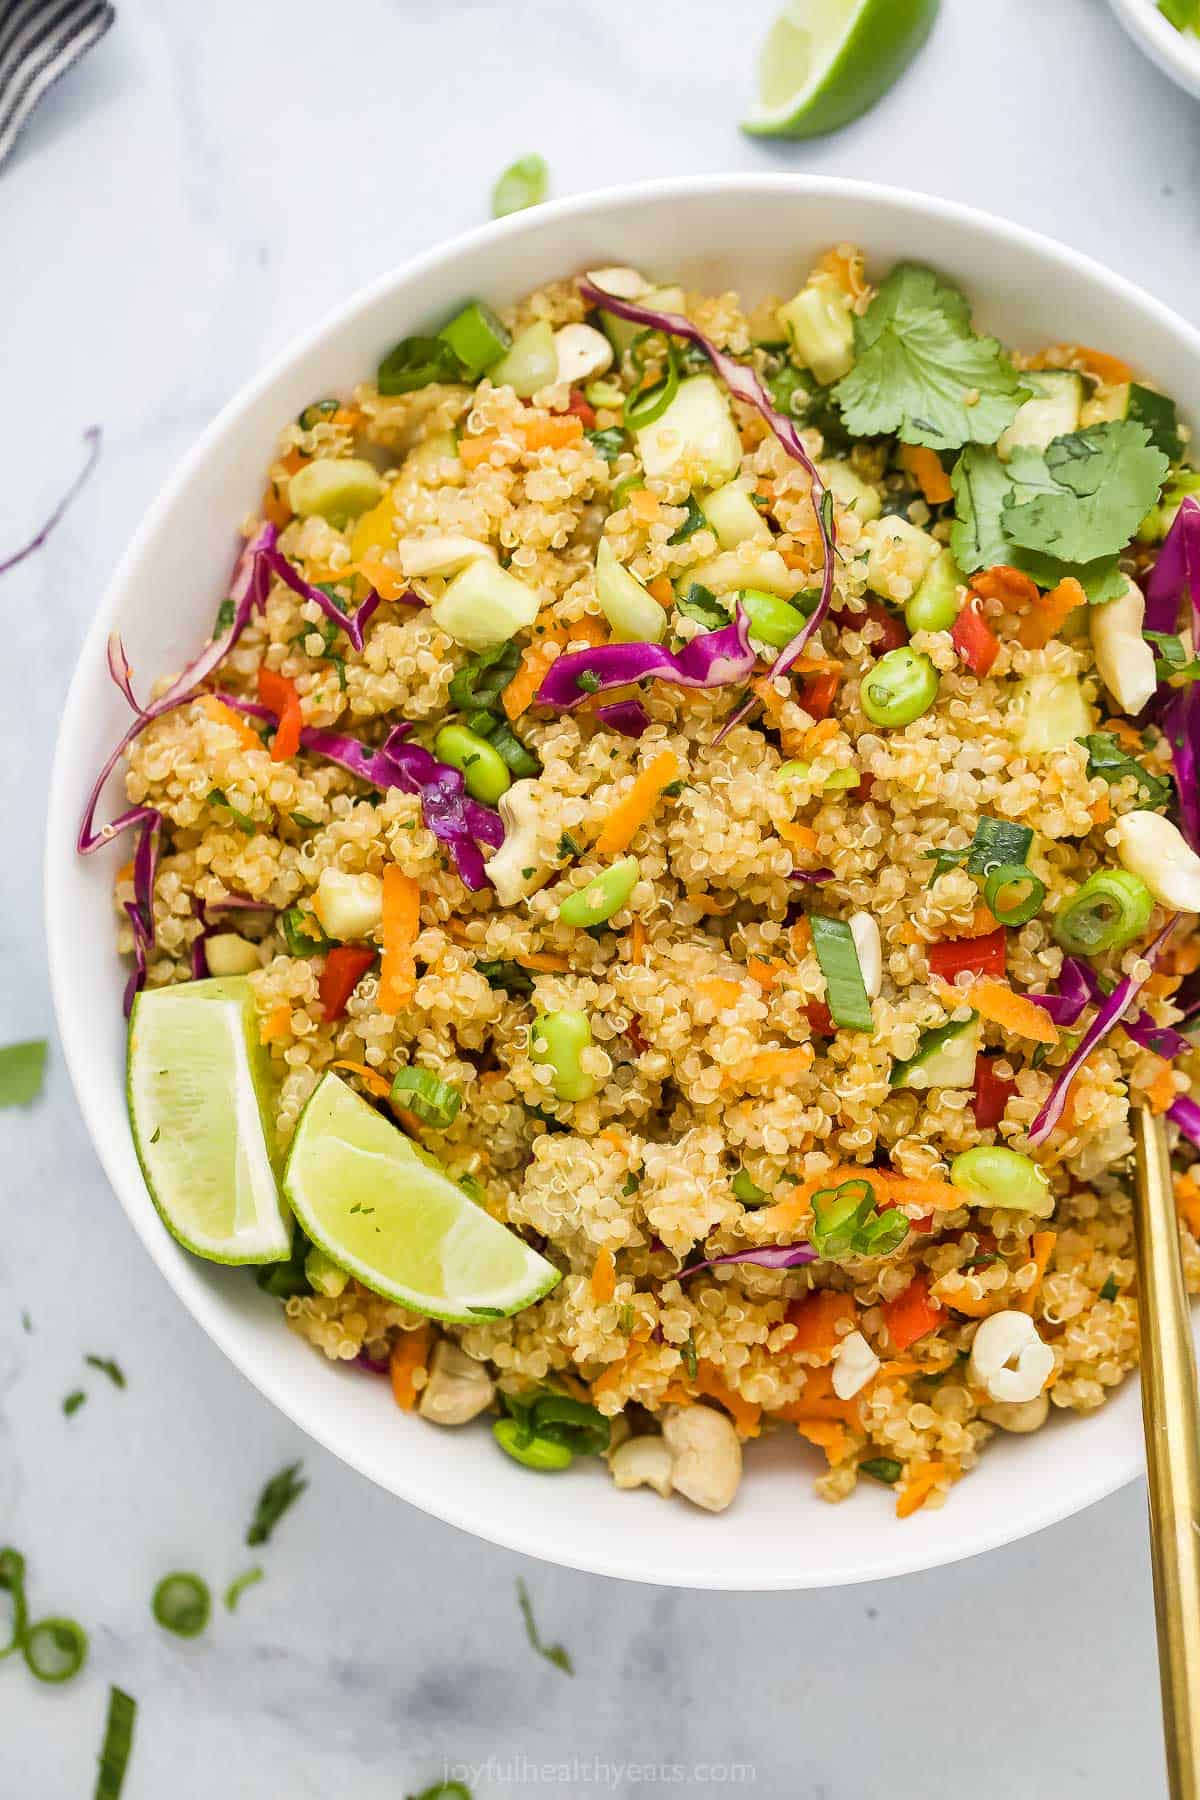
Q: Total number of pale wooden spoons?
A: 0